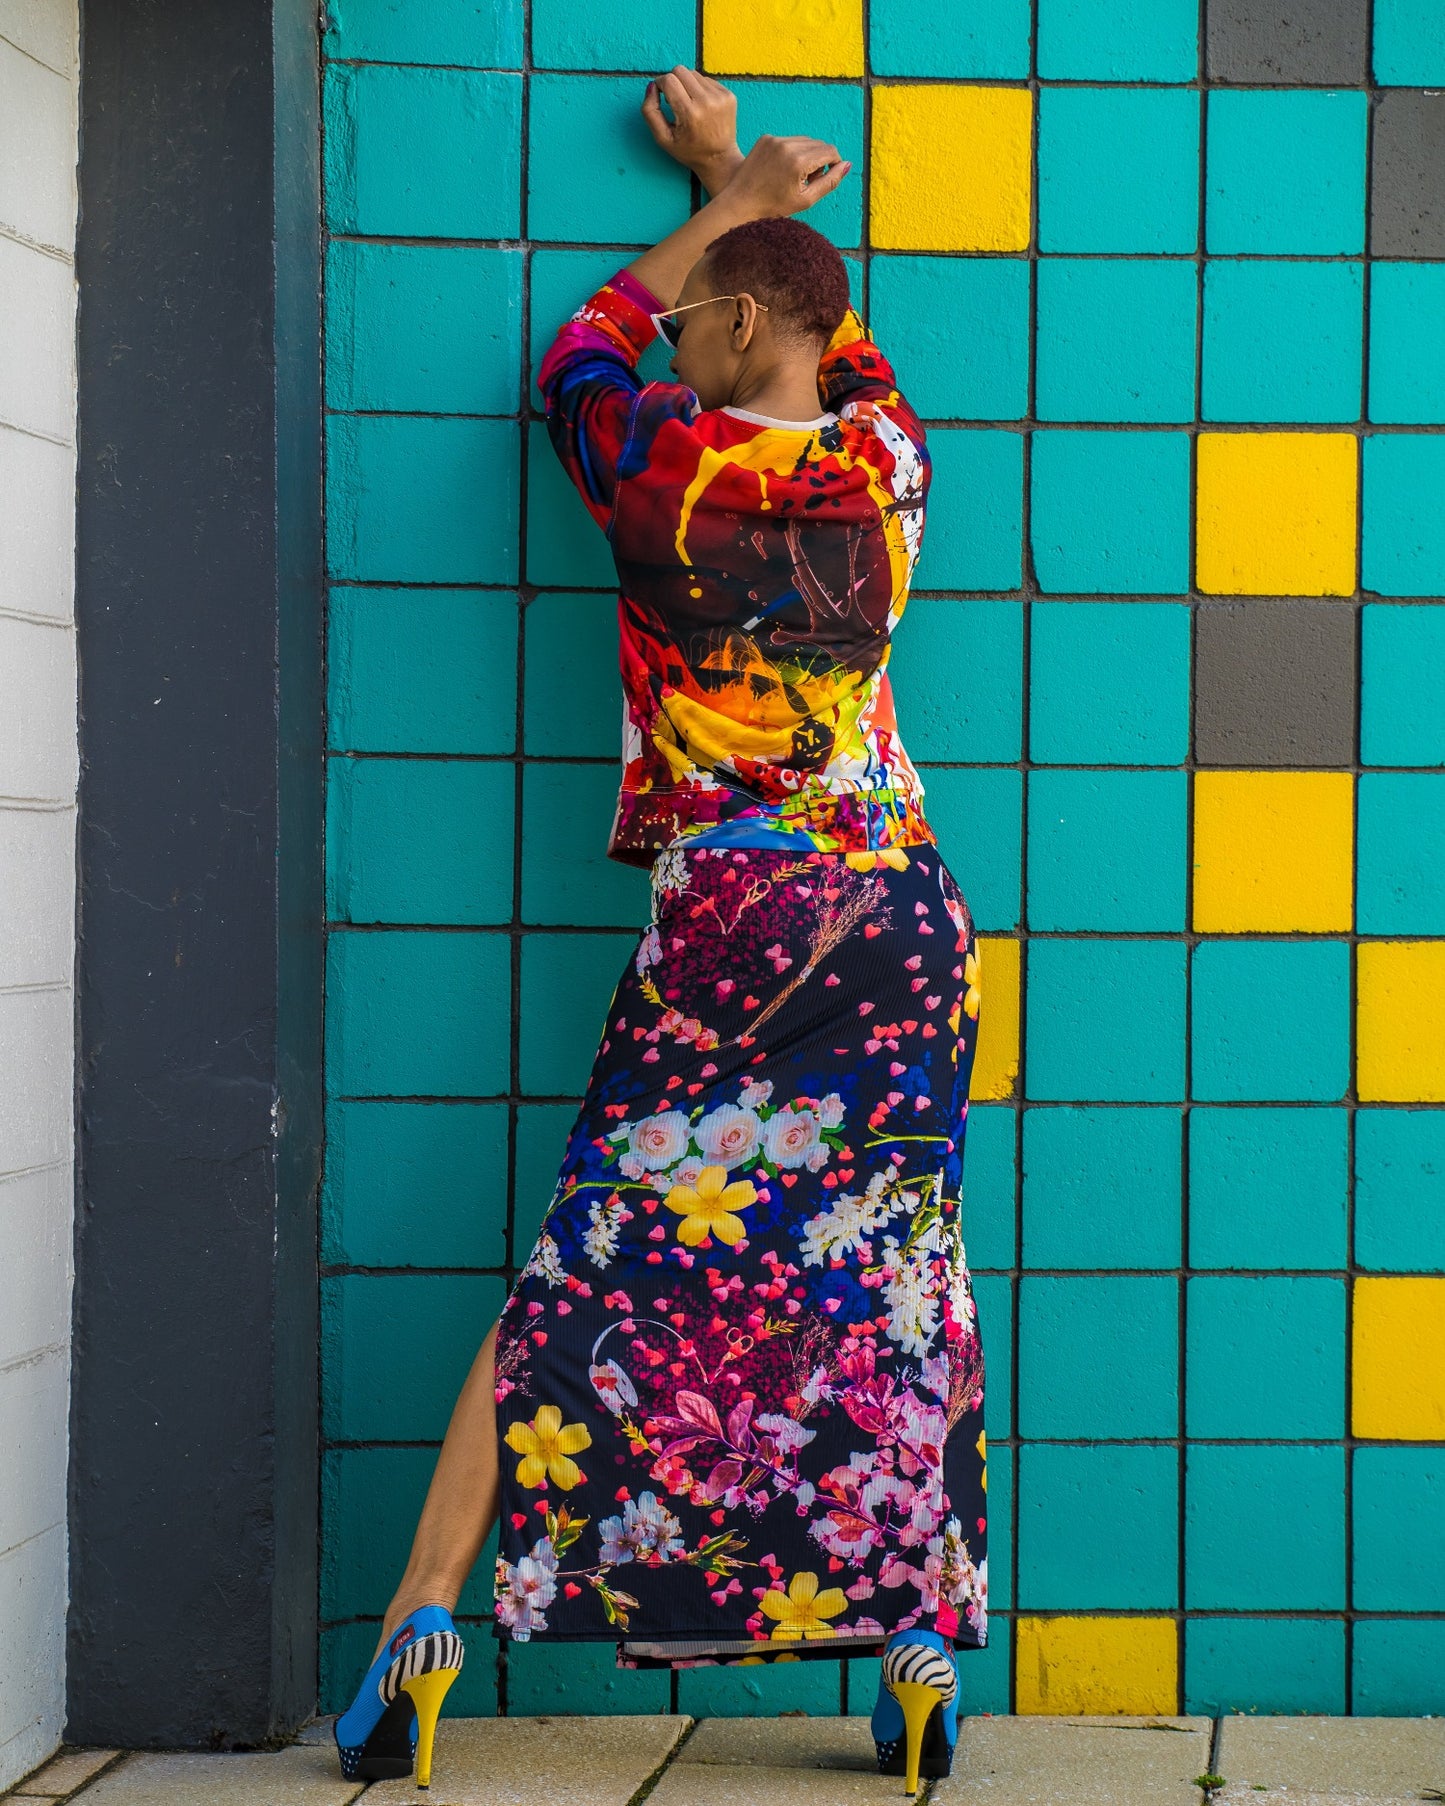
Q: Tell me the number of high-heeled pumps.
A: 2